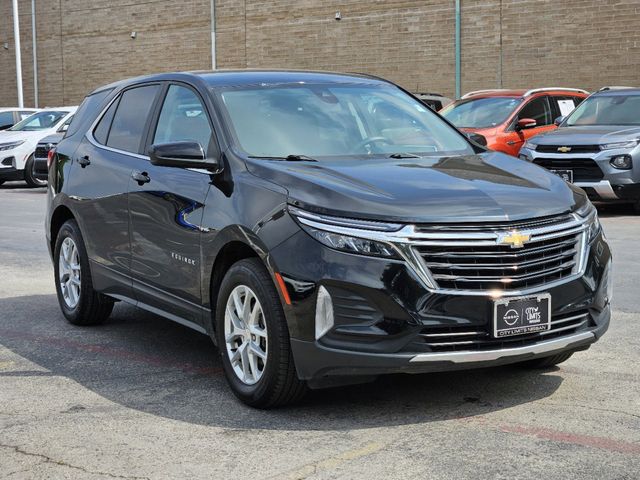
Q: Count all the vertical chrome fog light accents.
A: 2